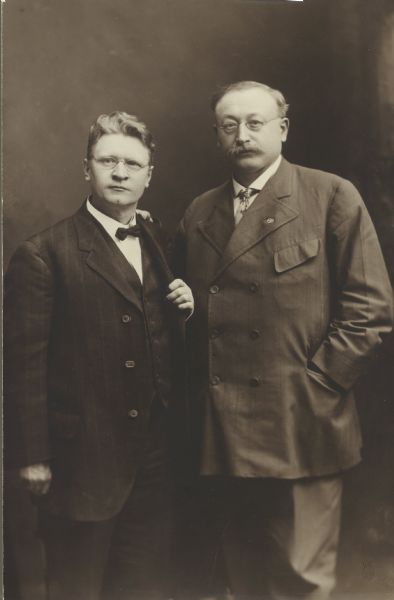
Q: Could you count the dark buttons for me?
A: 9